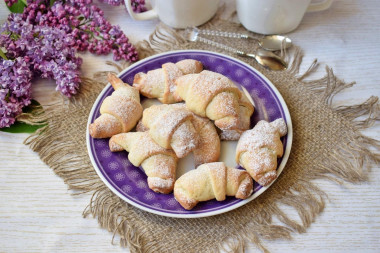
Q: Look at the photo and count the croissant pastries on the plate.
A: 9